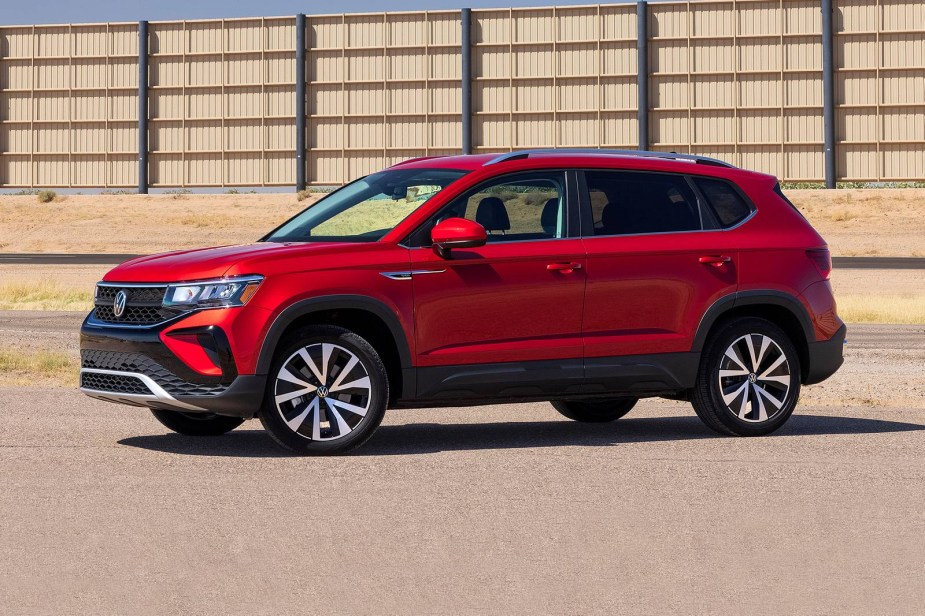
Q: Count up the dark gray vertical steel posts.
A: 5